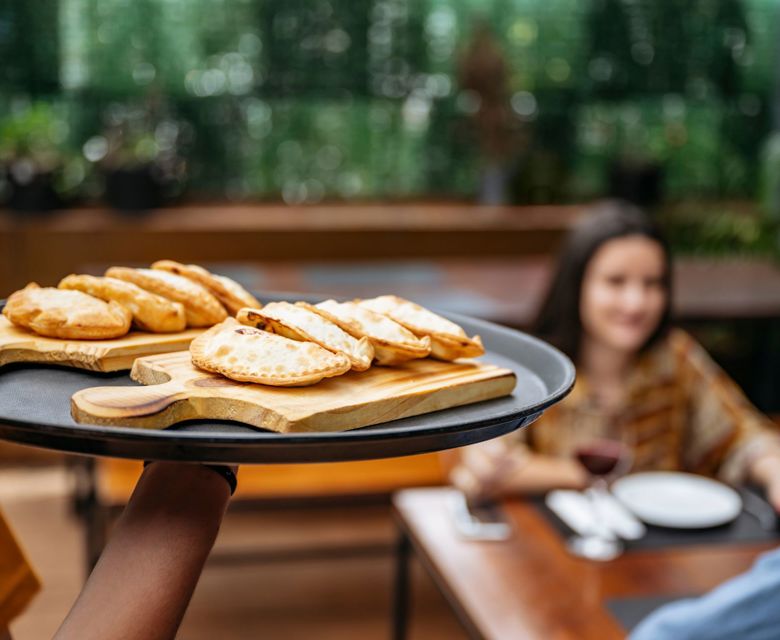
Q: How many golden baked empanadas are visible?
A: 8